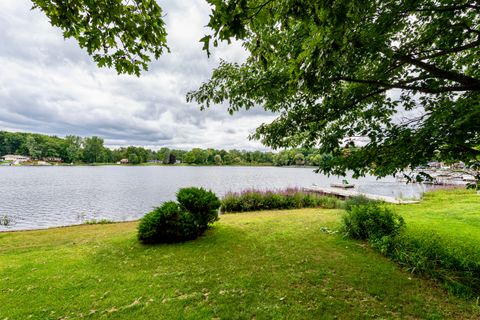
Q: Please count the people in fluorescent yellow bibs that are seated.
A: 0